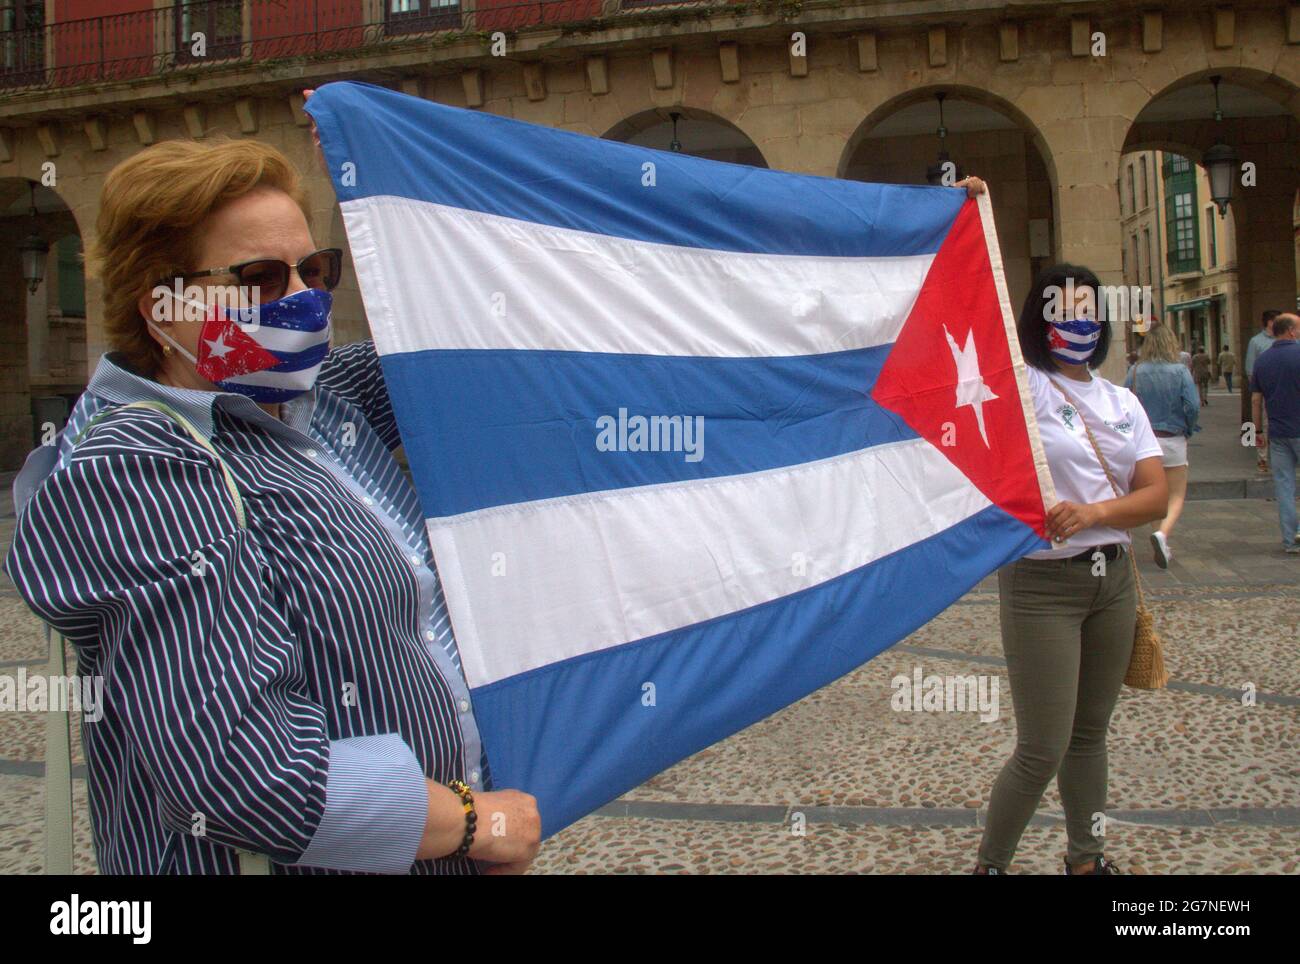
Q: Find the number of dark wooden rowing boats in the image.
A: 0